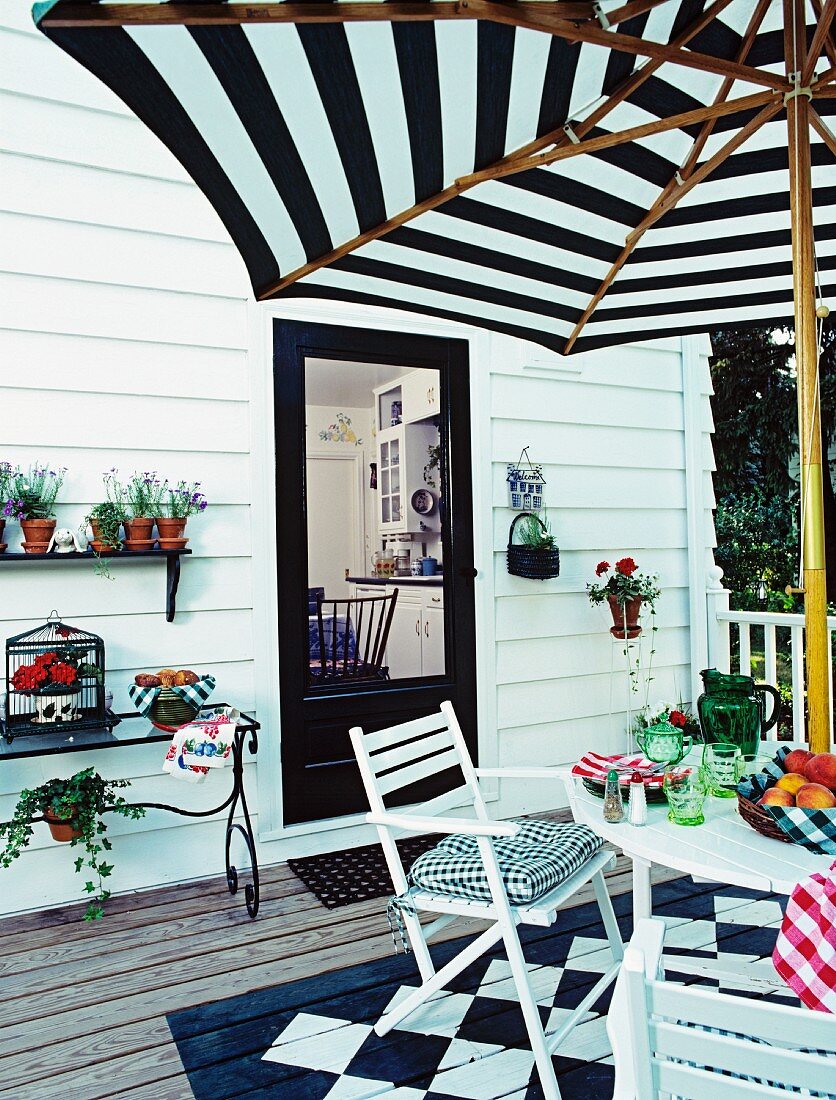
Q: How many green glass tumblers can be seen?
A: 3